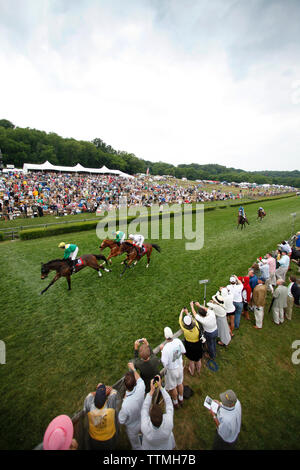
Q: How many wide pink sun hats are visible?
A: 1